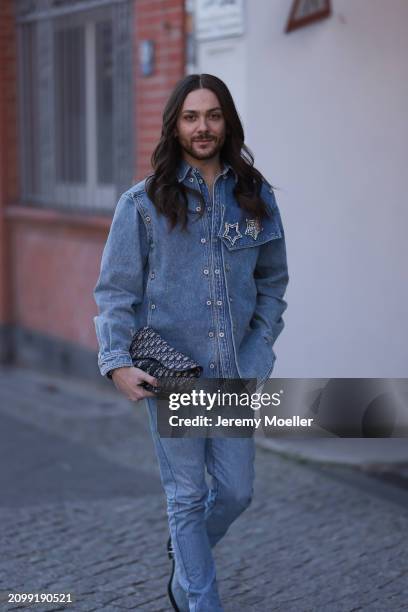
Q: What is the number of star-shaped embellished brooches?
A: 2